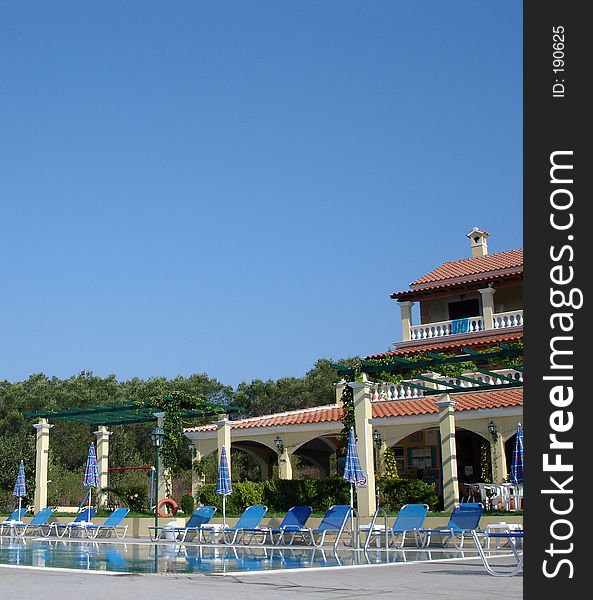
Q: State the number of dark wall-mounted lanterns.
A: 4